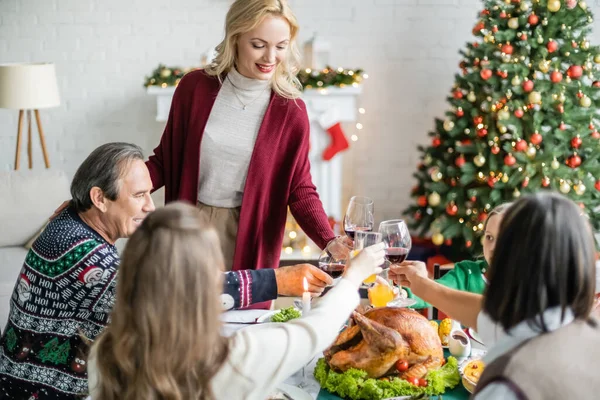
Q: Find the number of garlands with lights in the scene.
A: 1